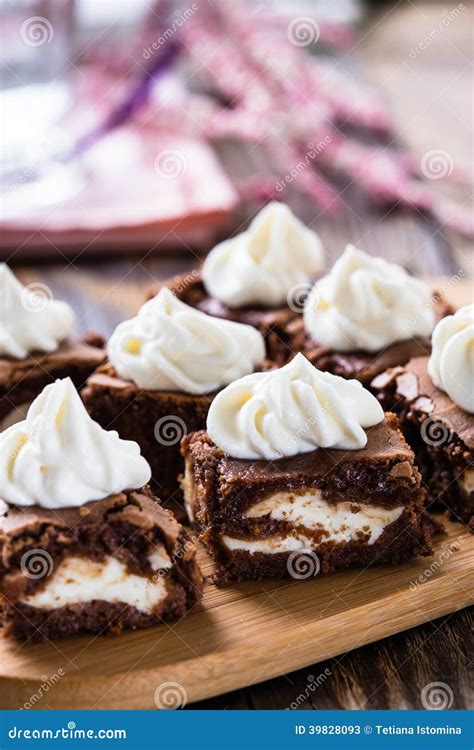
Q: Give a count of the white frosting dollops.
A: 7